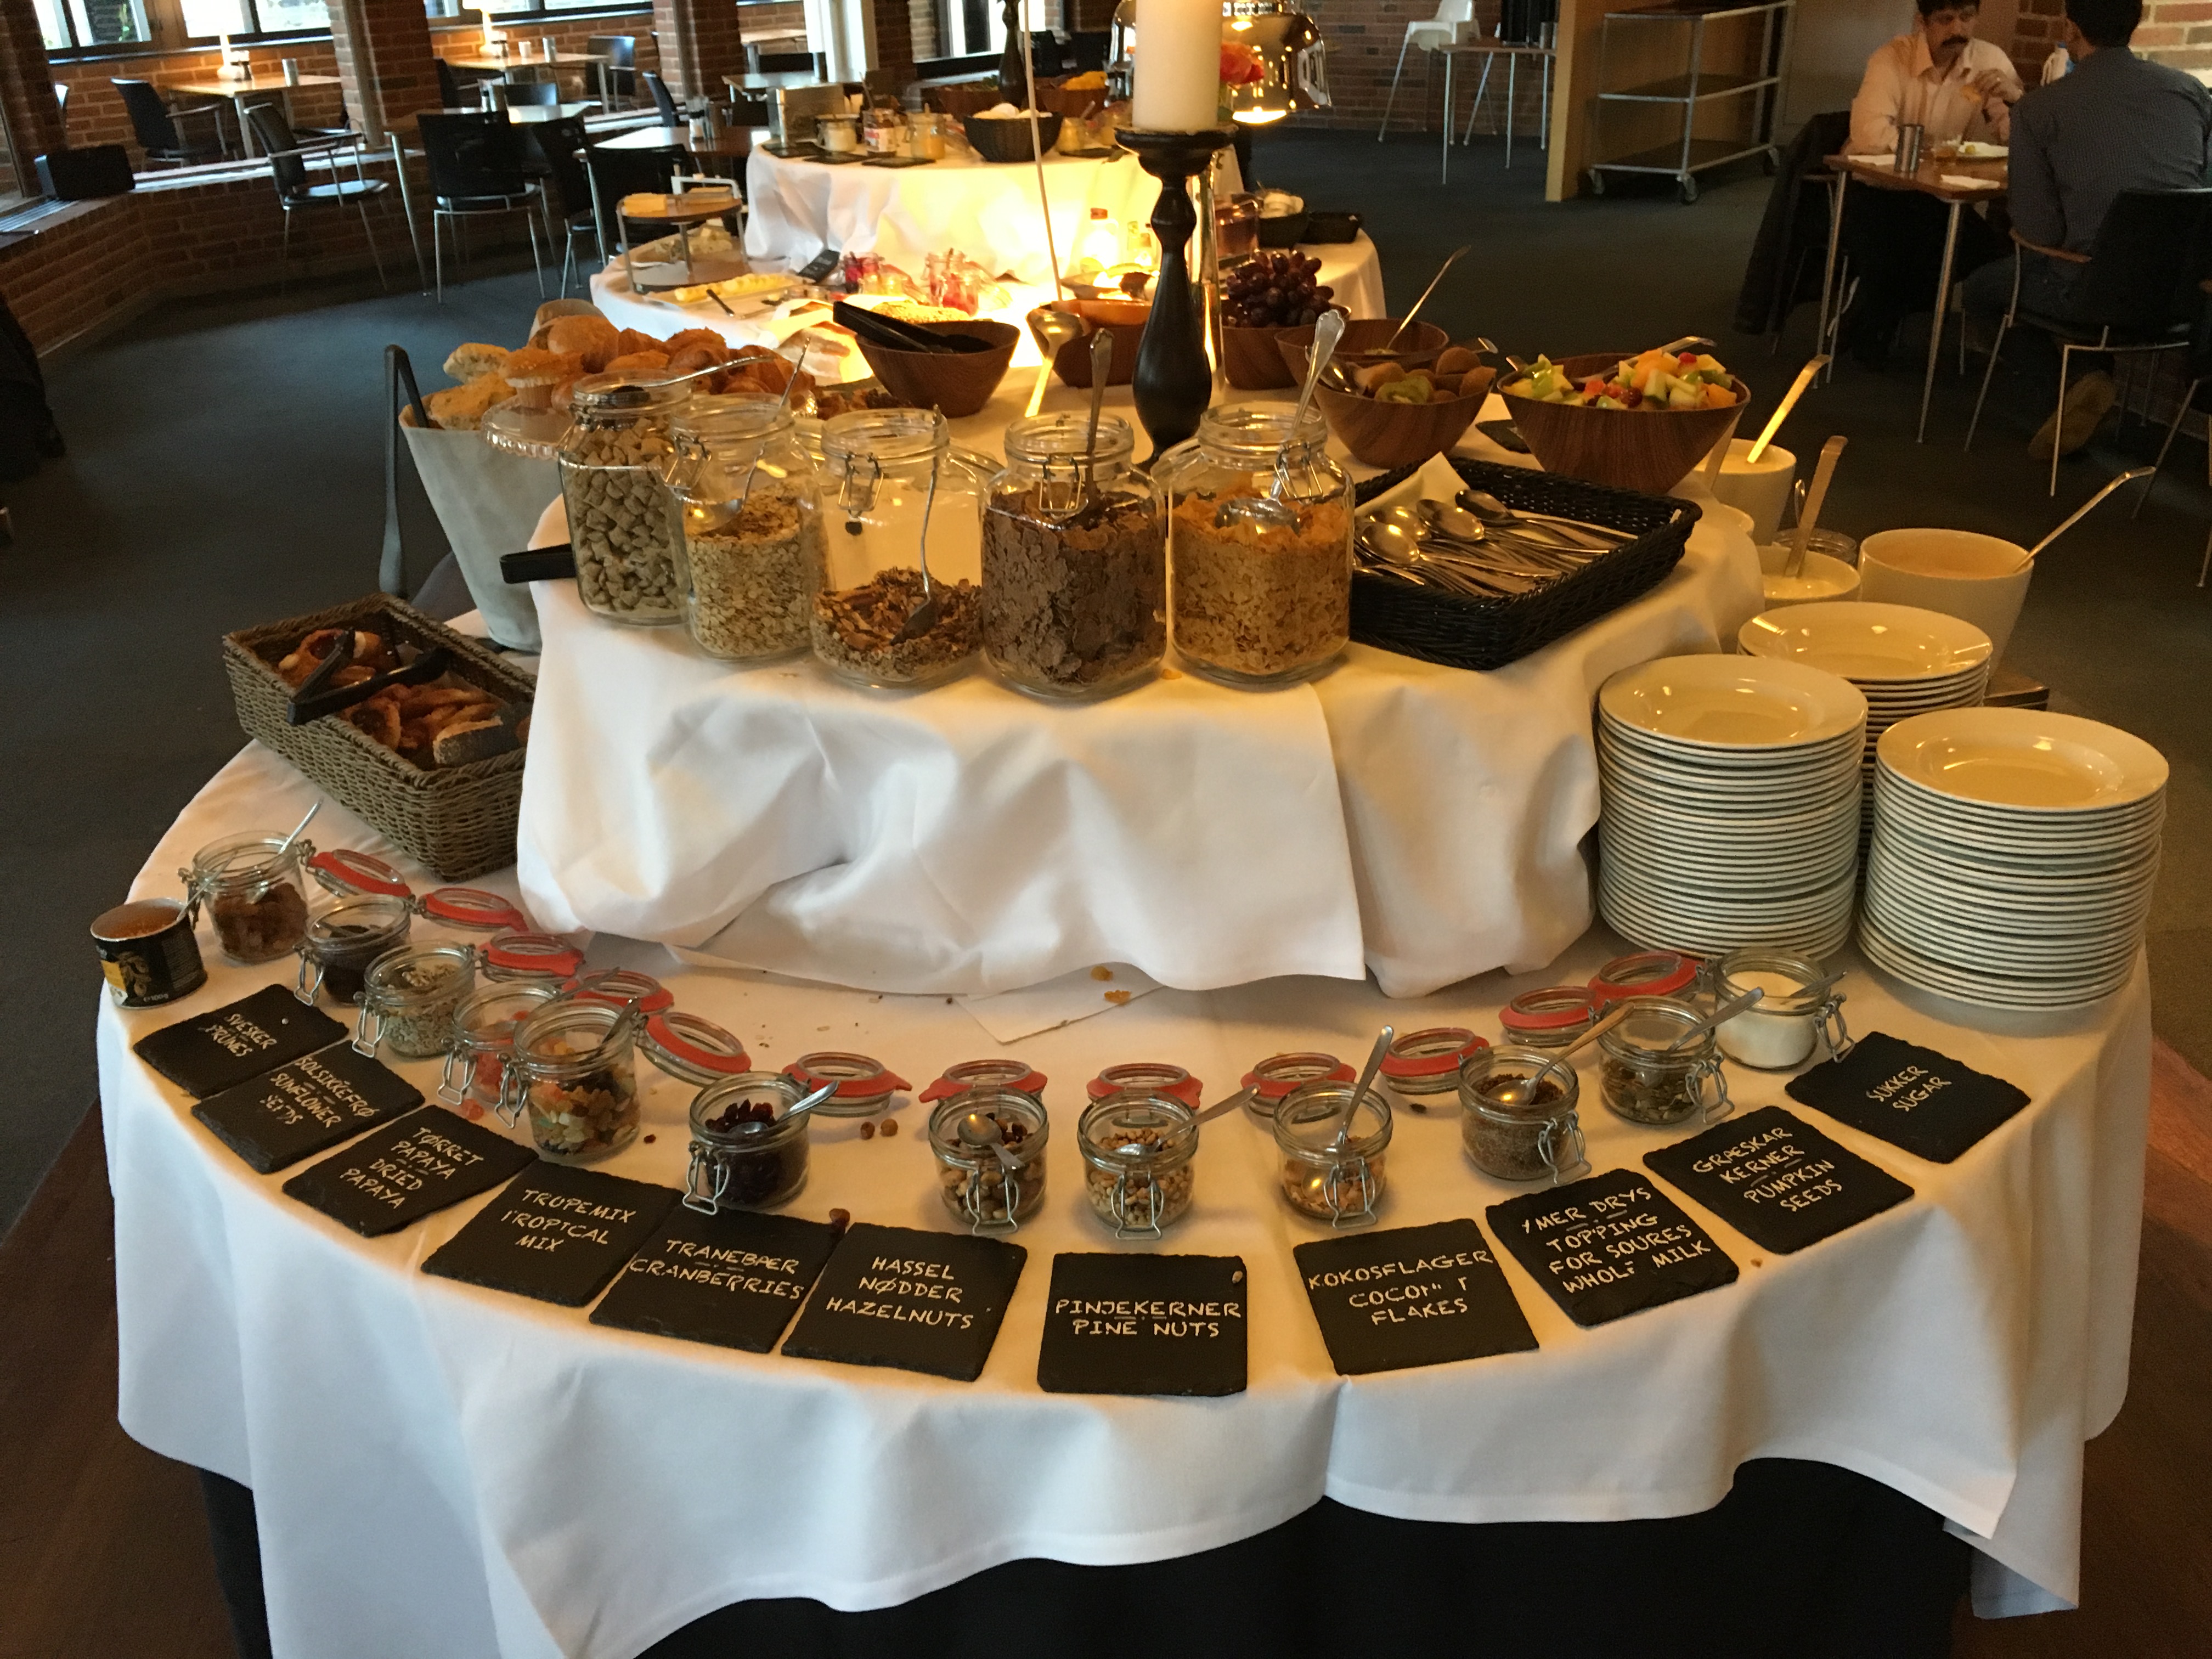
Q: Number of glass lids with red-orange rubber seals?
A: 12